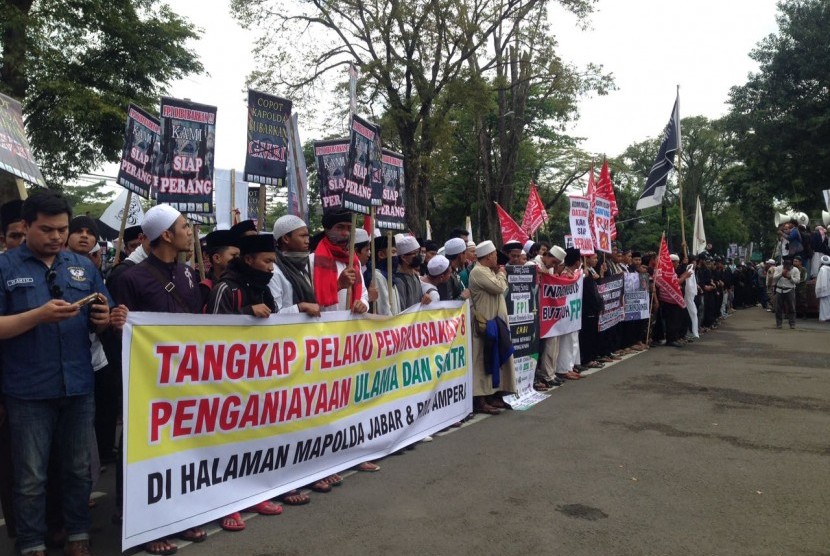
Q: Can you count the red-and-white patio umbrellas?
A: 0